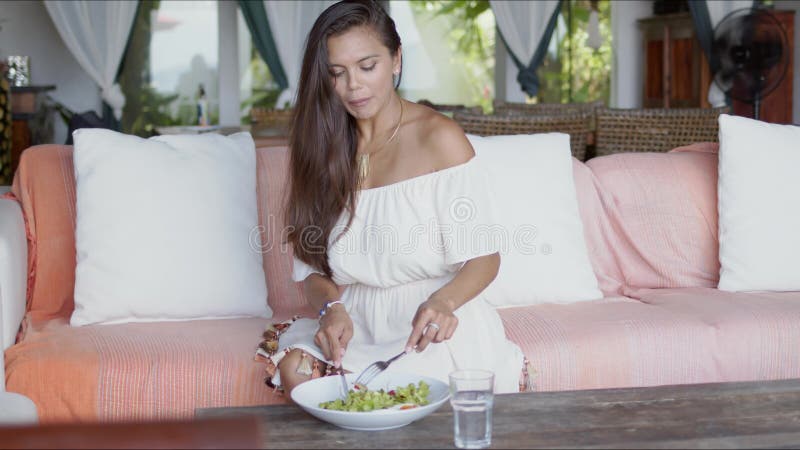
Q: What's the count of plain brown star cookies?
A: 0